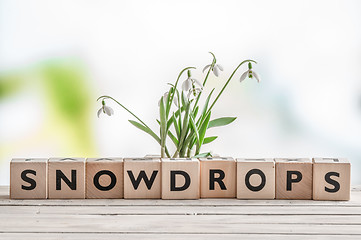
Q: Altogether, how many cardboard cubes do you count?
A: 9